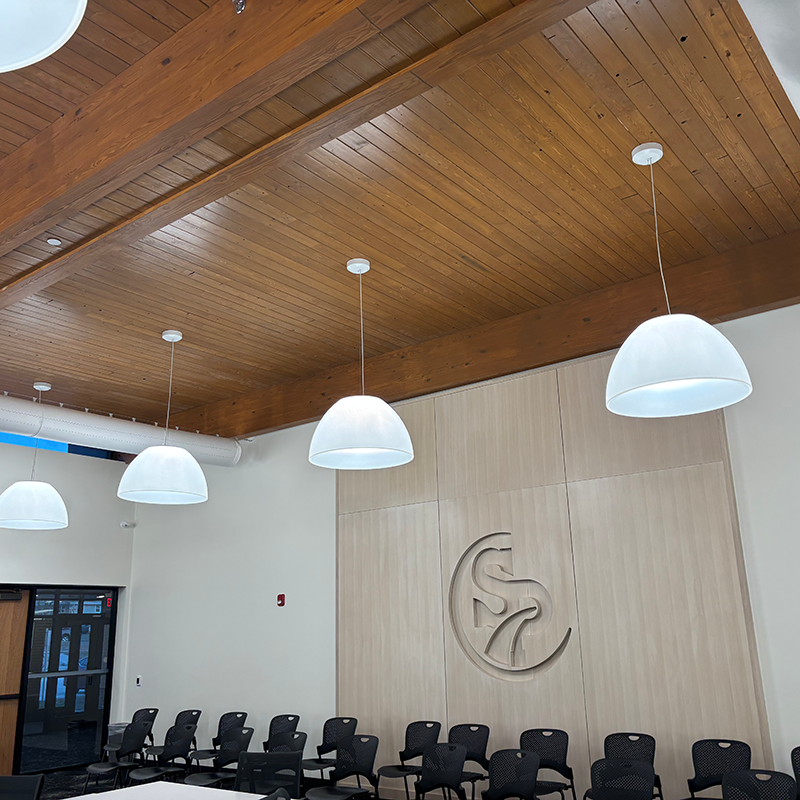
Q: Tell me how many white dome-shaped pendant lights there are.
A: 5